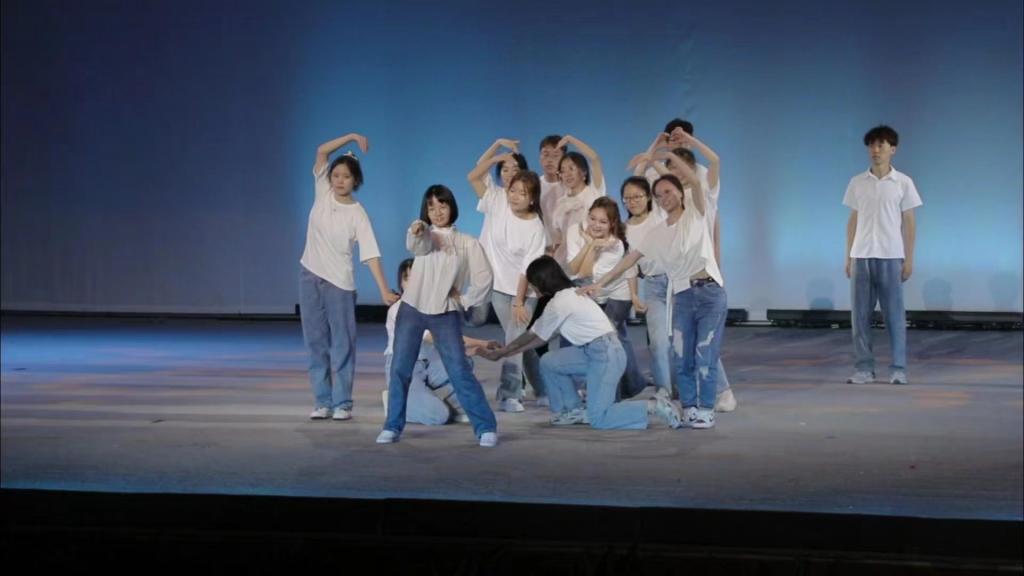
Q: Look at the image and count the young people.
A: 14